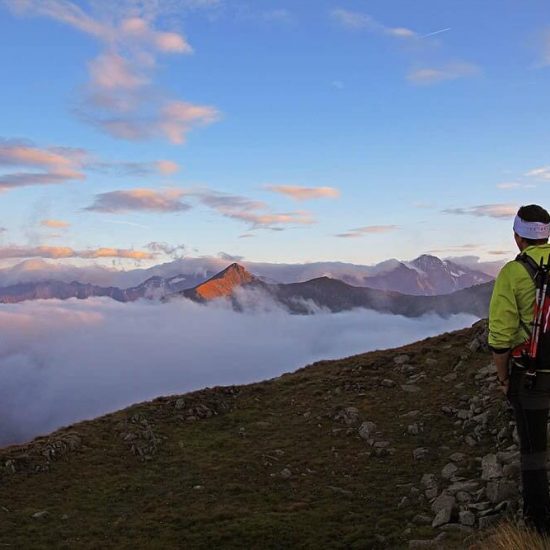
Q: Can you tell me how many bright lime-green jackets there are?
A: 1